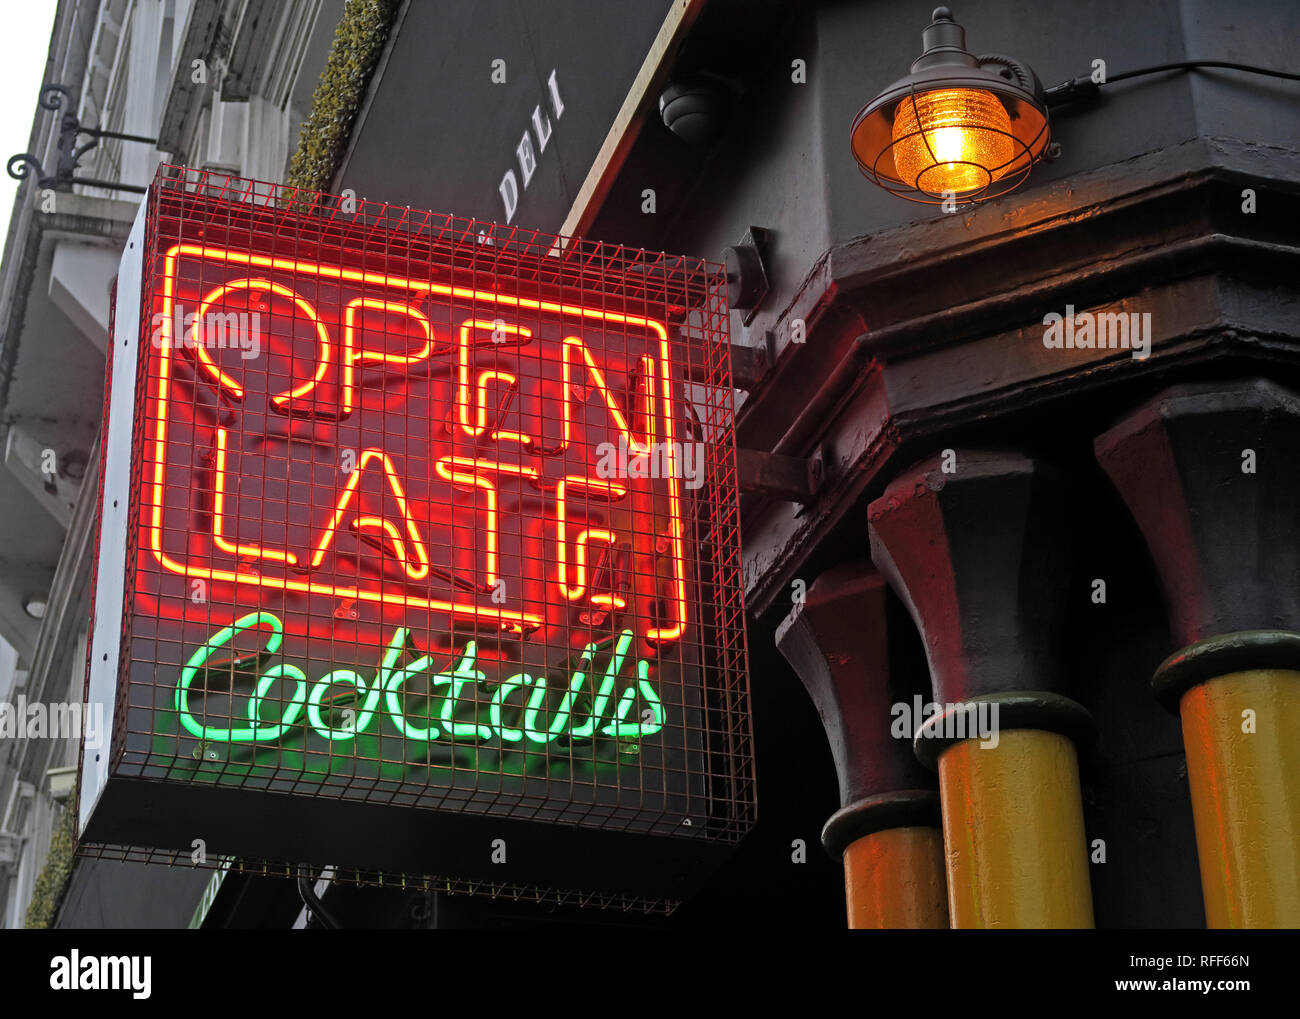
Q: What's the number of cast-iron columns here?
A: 3